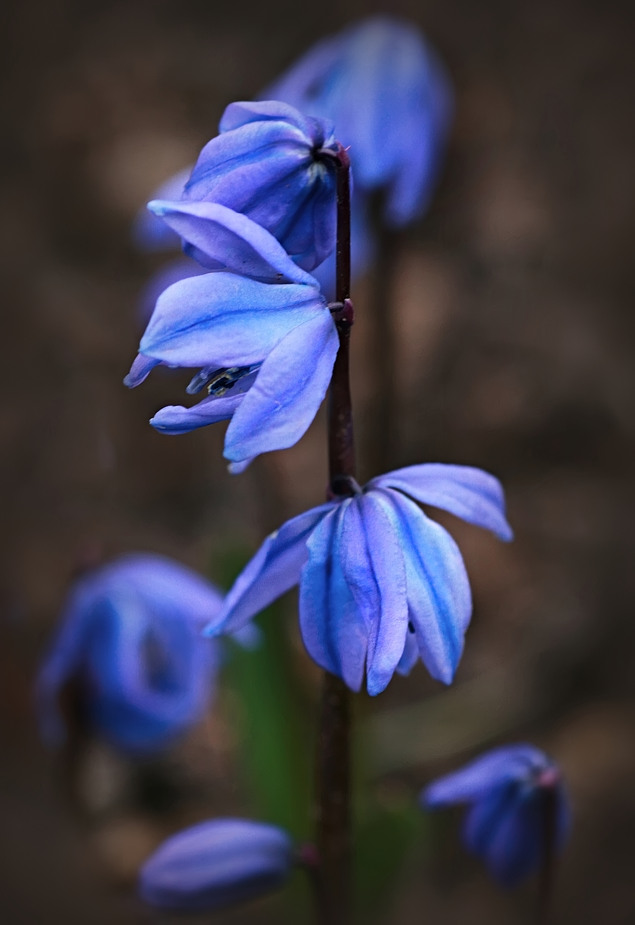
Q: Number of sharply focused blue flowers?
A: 3